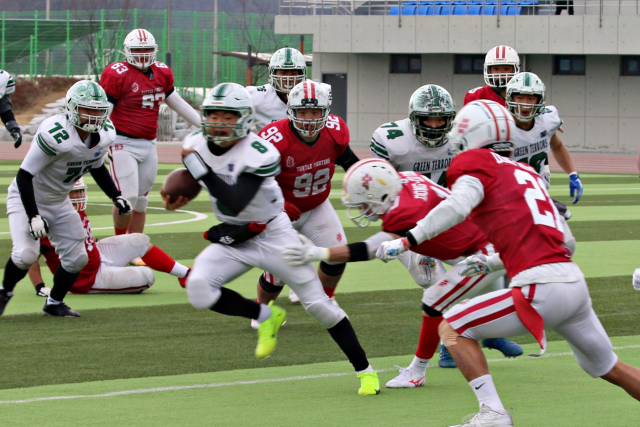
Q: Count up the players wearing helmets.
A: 11